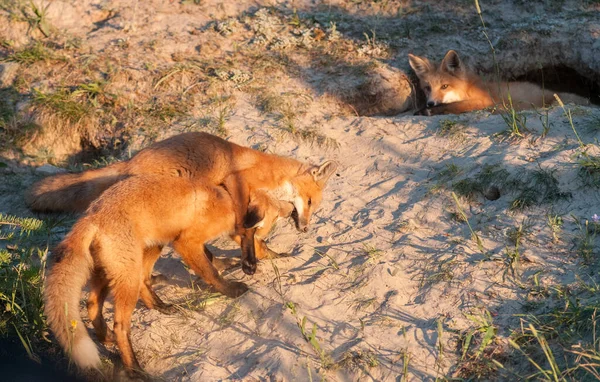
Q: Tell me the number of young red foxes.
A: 3